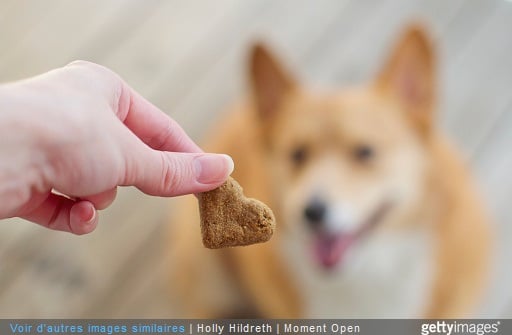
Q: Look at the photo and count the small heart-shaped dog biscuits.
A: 1